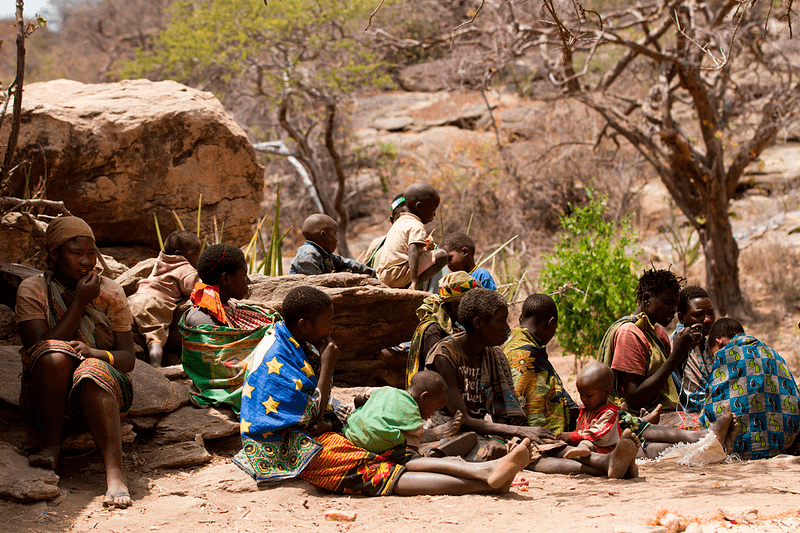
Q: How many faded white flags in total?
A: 0